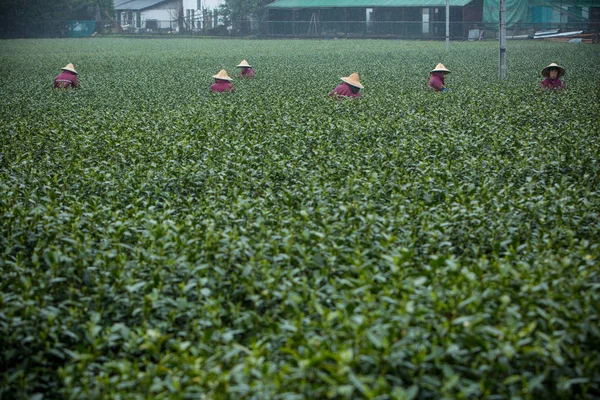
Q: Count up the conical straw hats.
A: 6